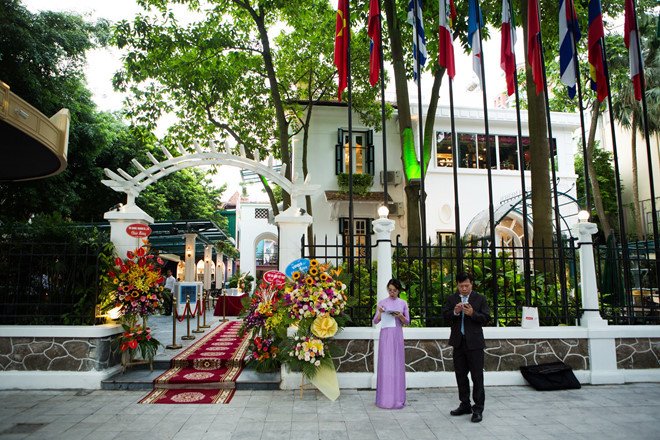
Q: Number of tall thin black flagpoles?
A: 10